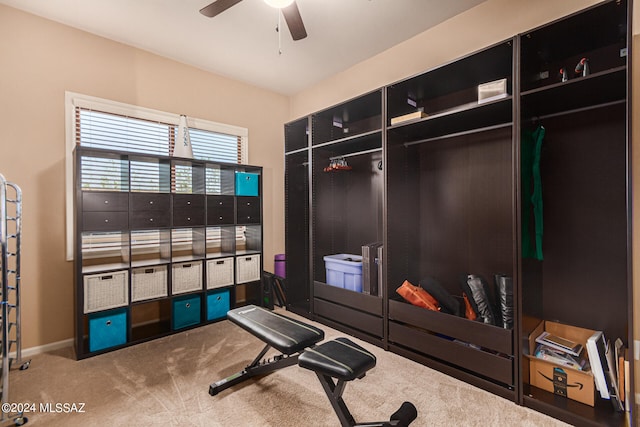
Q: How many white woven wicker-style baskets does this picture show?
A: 5